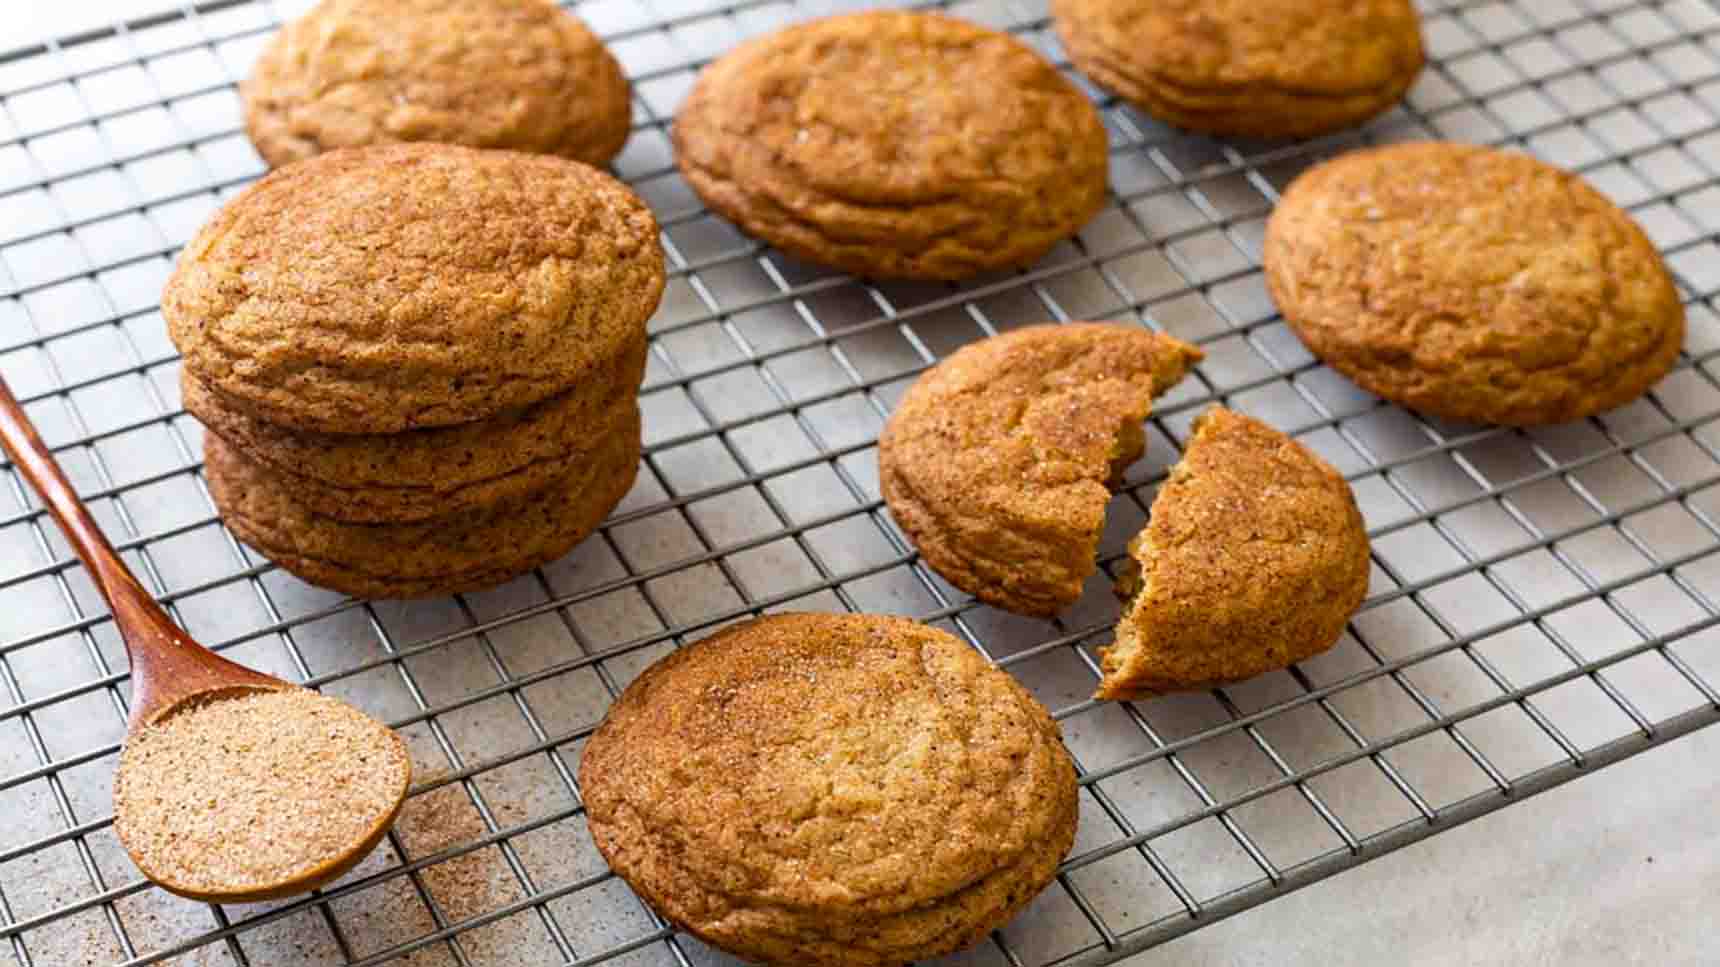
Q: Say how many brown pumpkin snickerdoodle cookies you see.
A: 9